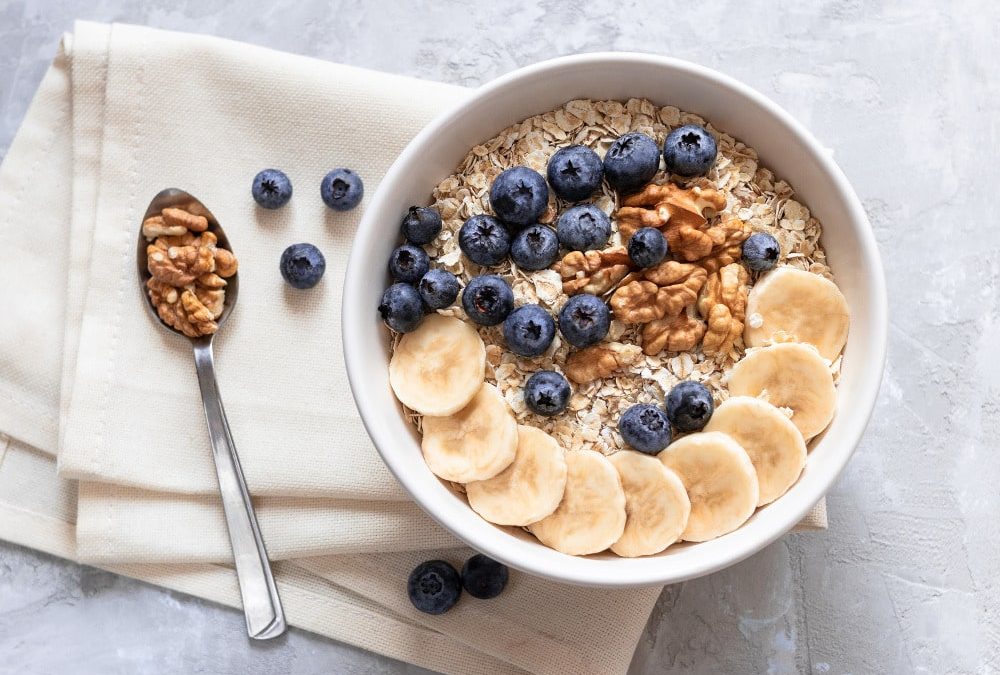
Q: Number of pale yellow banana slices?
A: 9